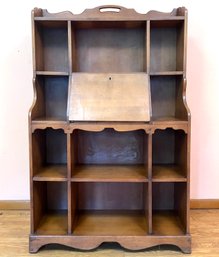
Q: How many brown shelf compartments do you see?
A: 11